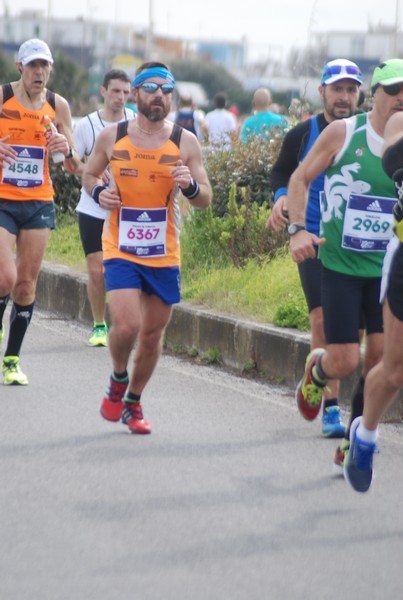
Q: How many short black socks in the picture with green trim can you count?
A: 2